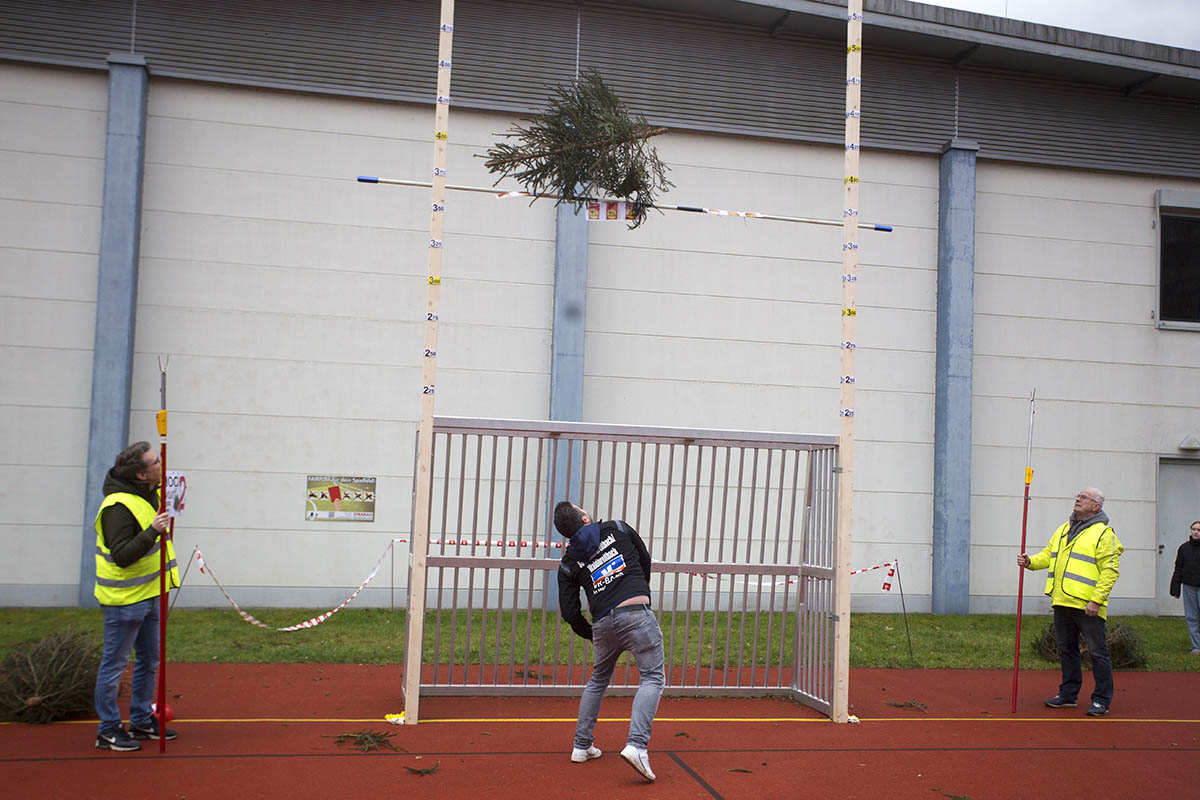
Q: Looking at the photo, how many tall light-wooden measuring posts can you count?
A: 2